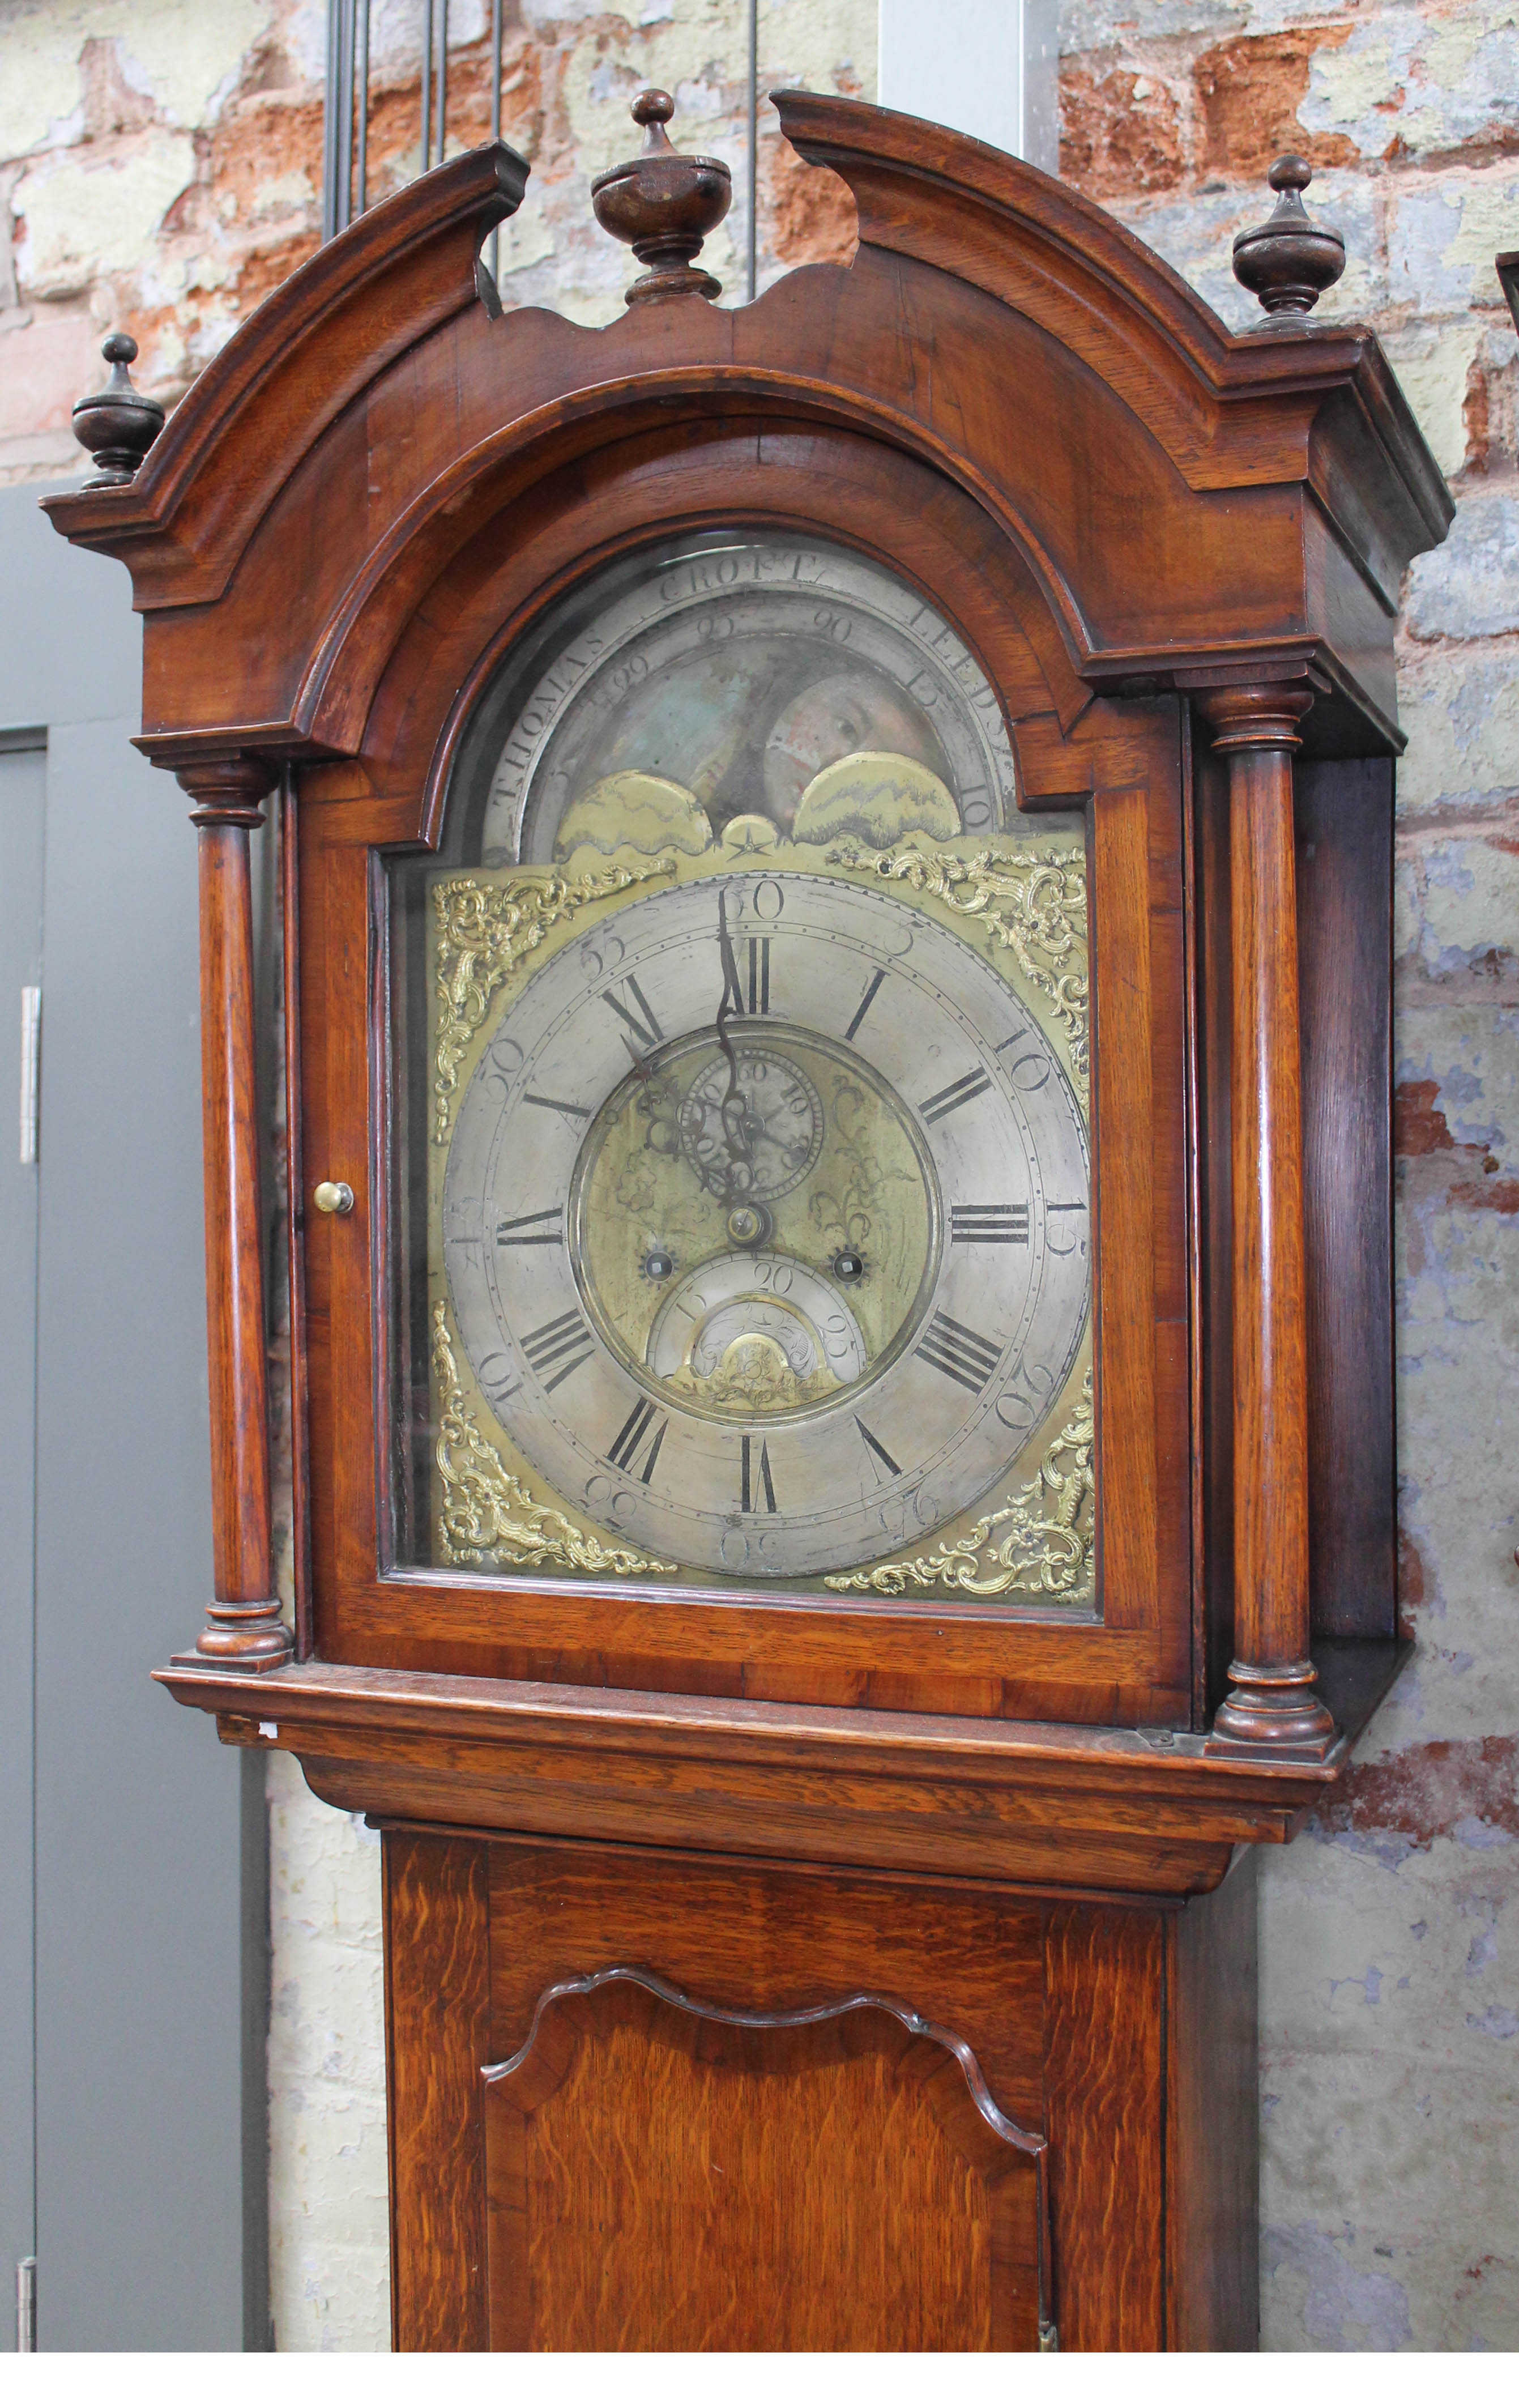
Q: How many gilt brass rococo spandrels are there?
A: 4